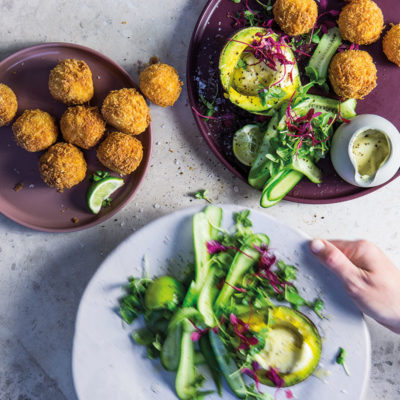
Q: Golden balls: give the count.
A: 12